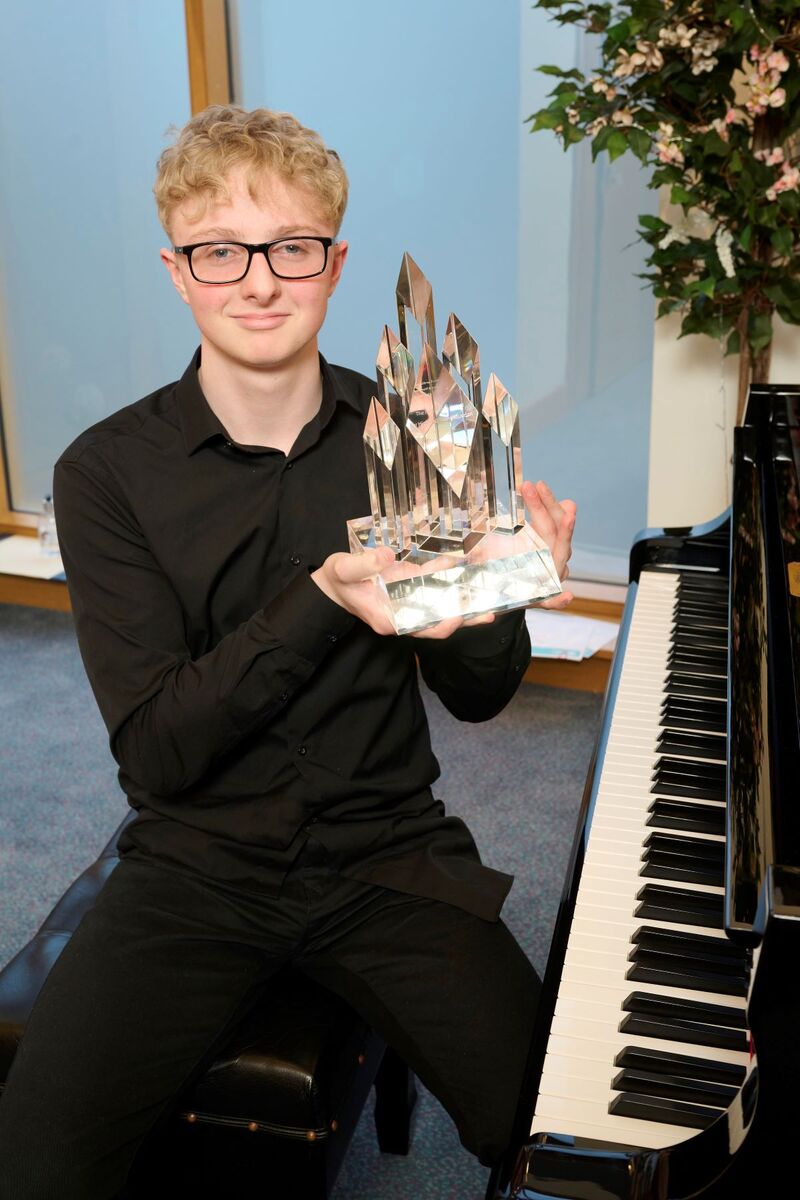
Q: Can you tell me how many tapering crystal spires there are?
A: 6